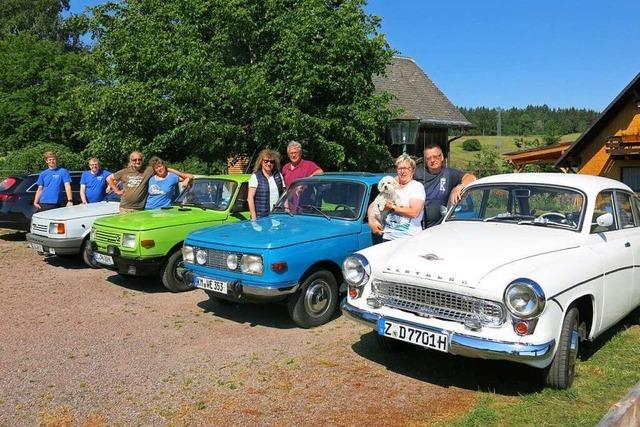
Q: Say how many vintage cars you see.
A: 4